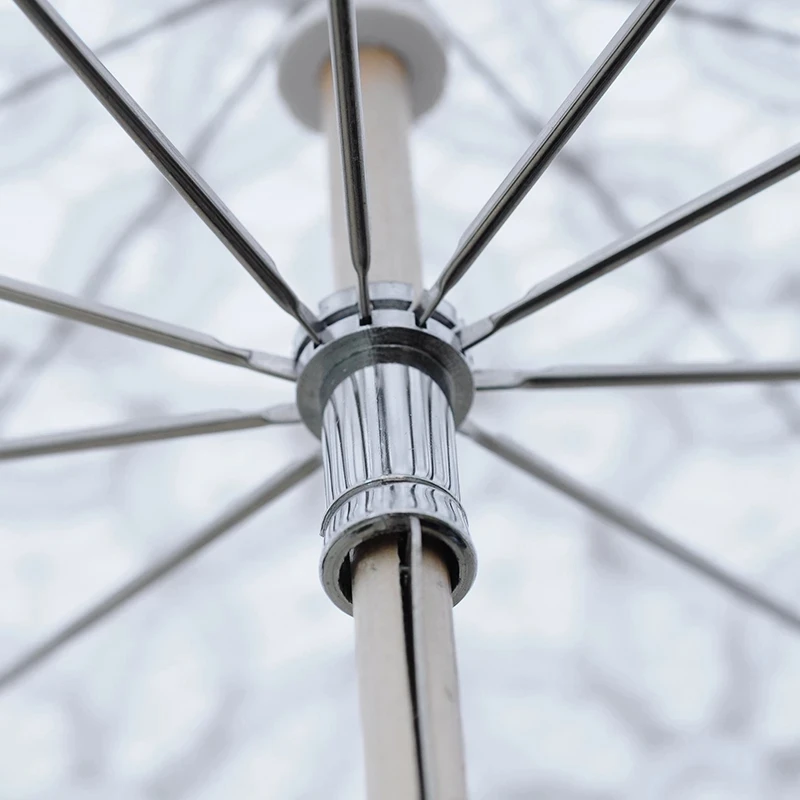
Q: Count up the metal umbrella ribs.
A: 9